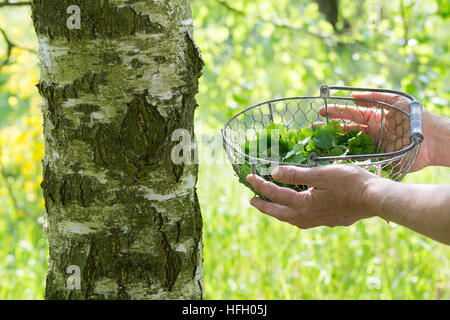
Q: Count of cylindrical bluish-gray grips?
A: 1